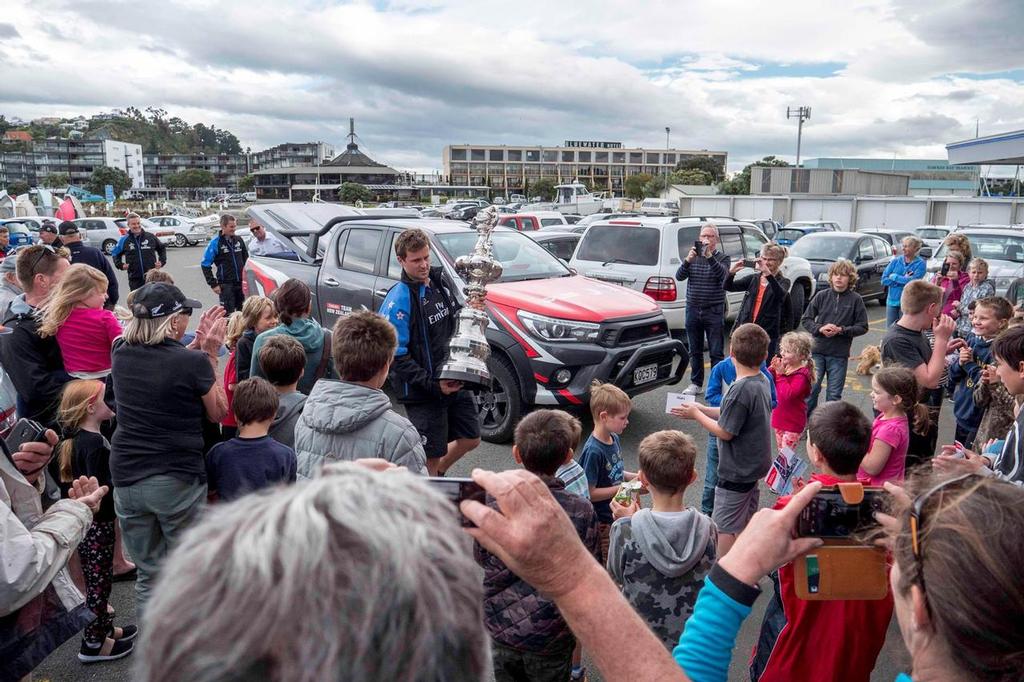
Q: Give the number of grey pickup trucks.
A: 1